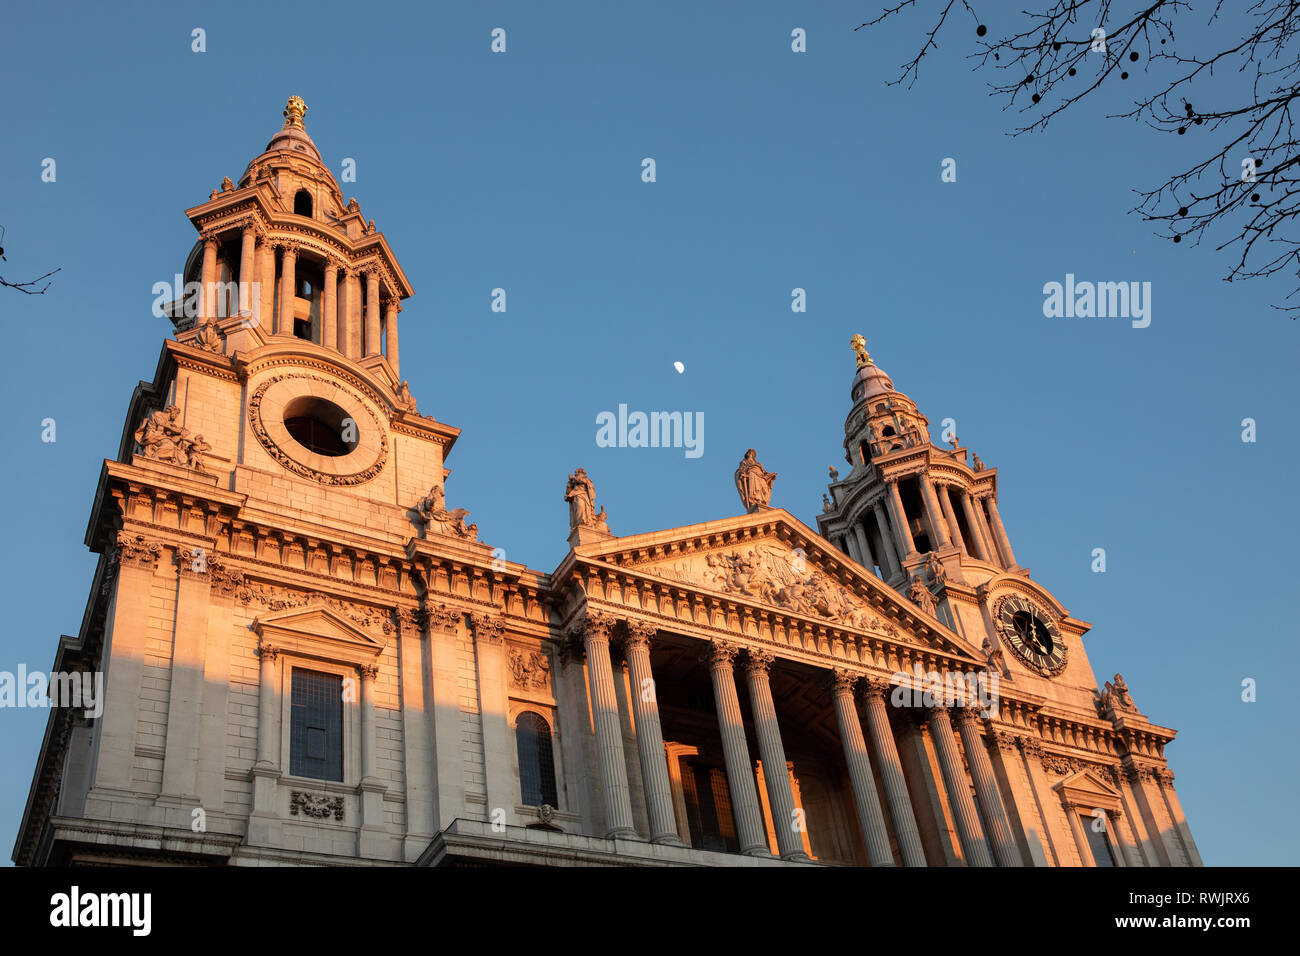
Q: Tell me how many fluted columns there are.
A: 8